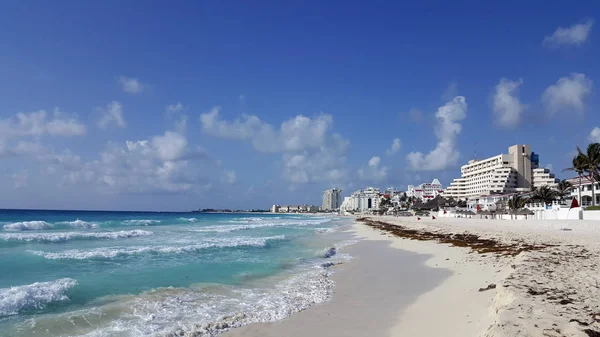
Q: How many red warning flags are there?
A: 5